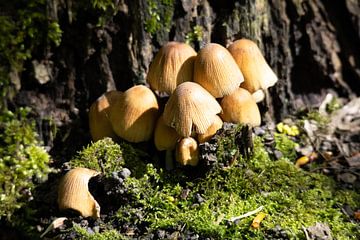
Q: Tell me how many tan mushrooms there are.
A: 11